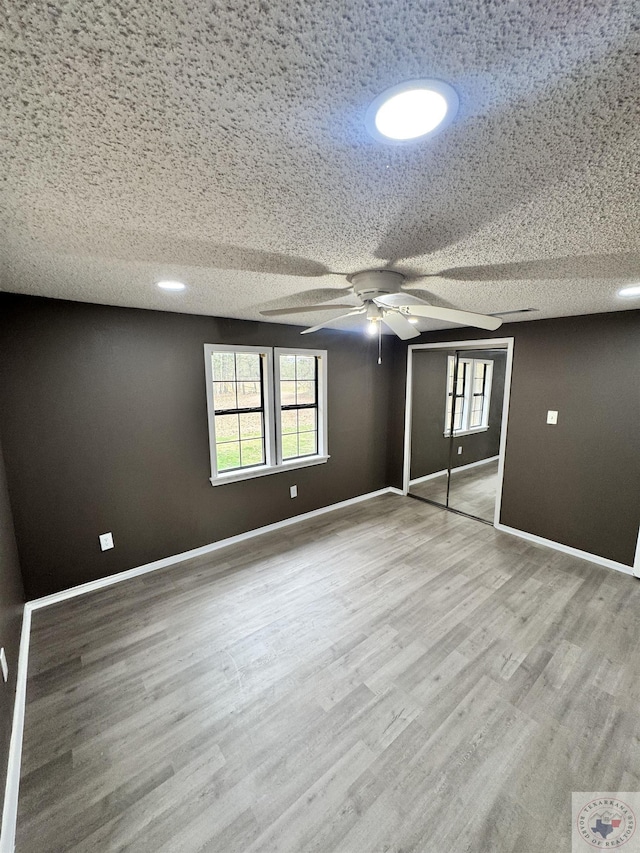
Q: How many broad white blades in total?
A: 5